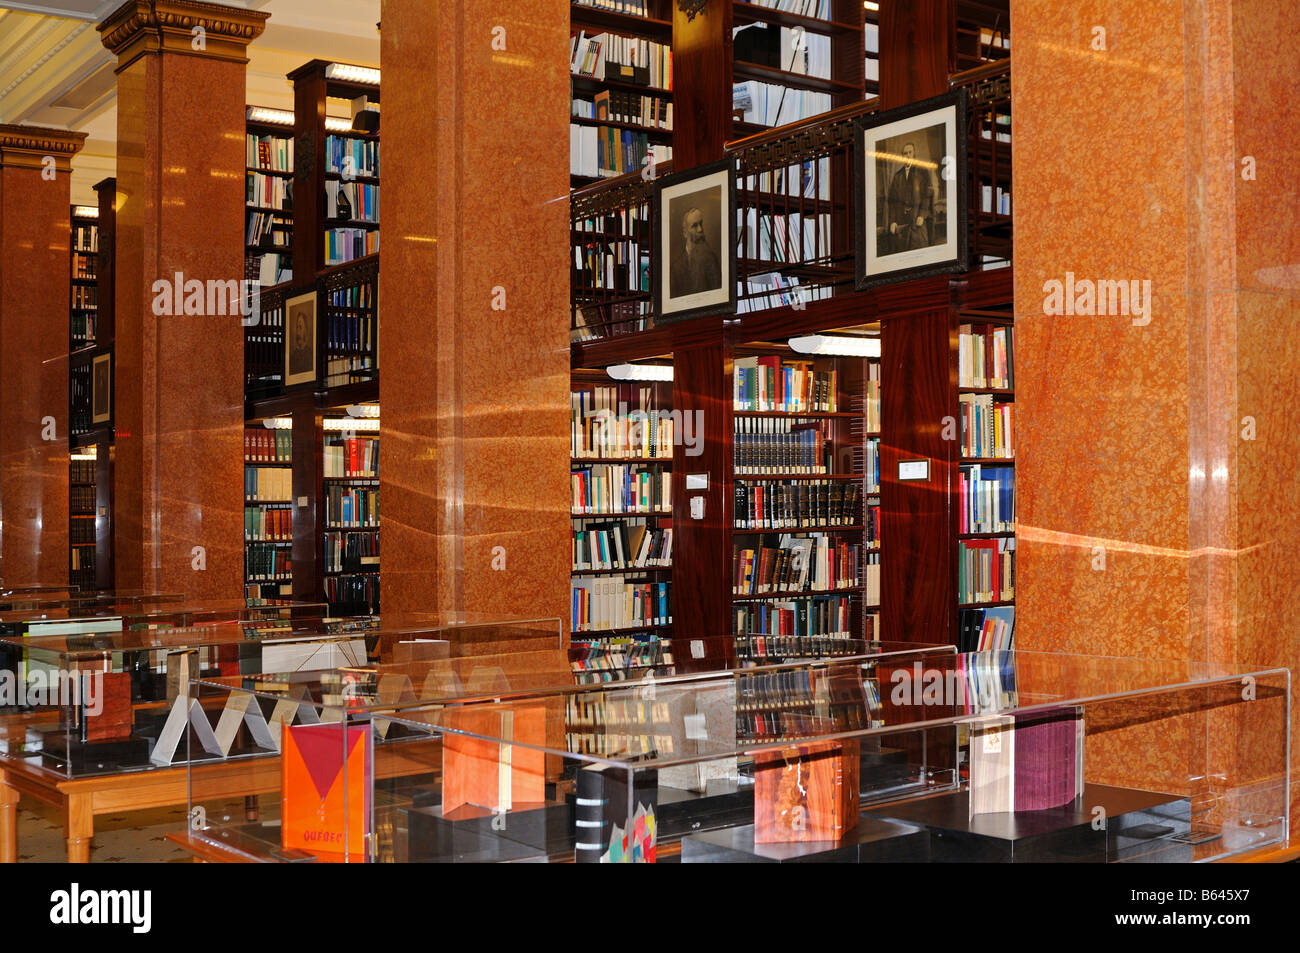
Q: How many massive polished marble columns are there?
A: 4